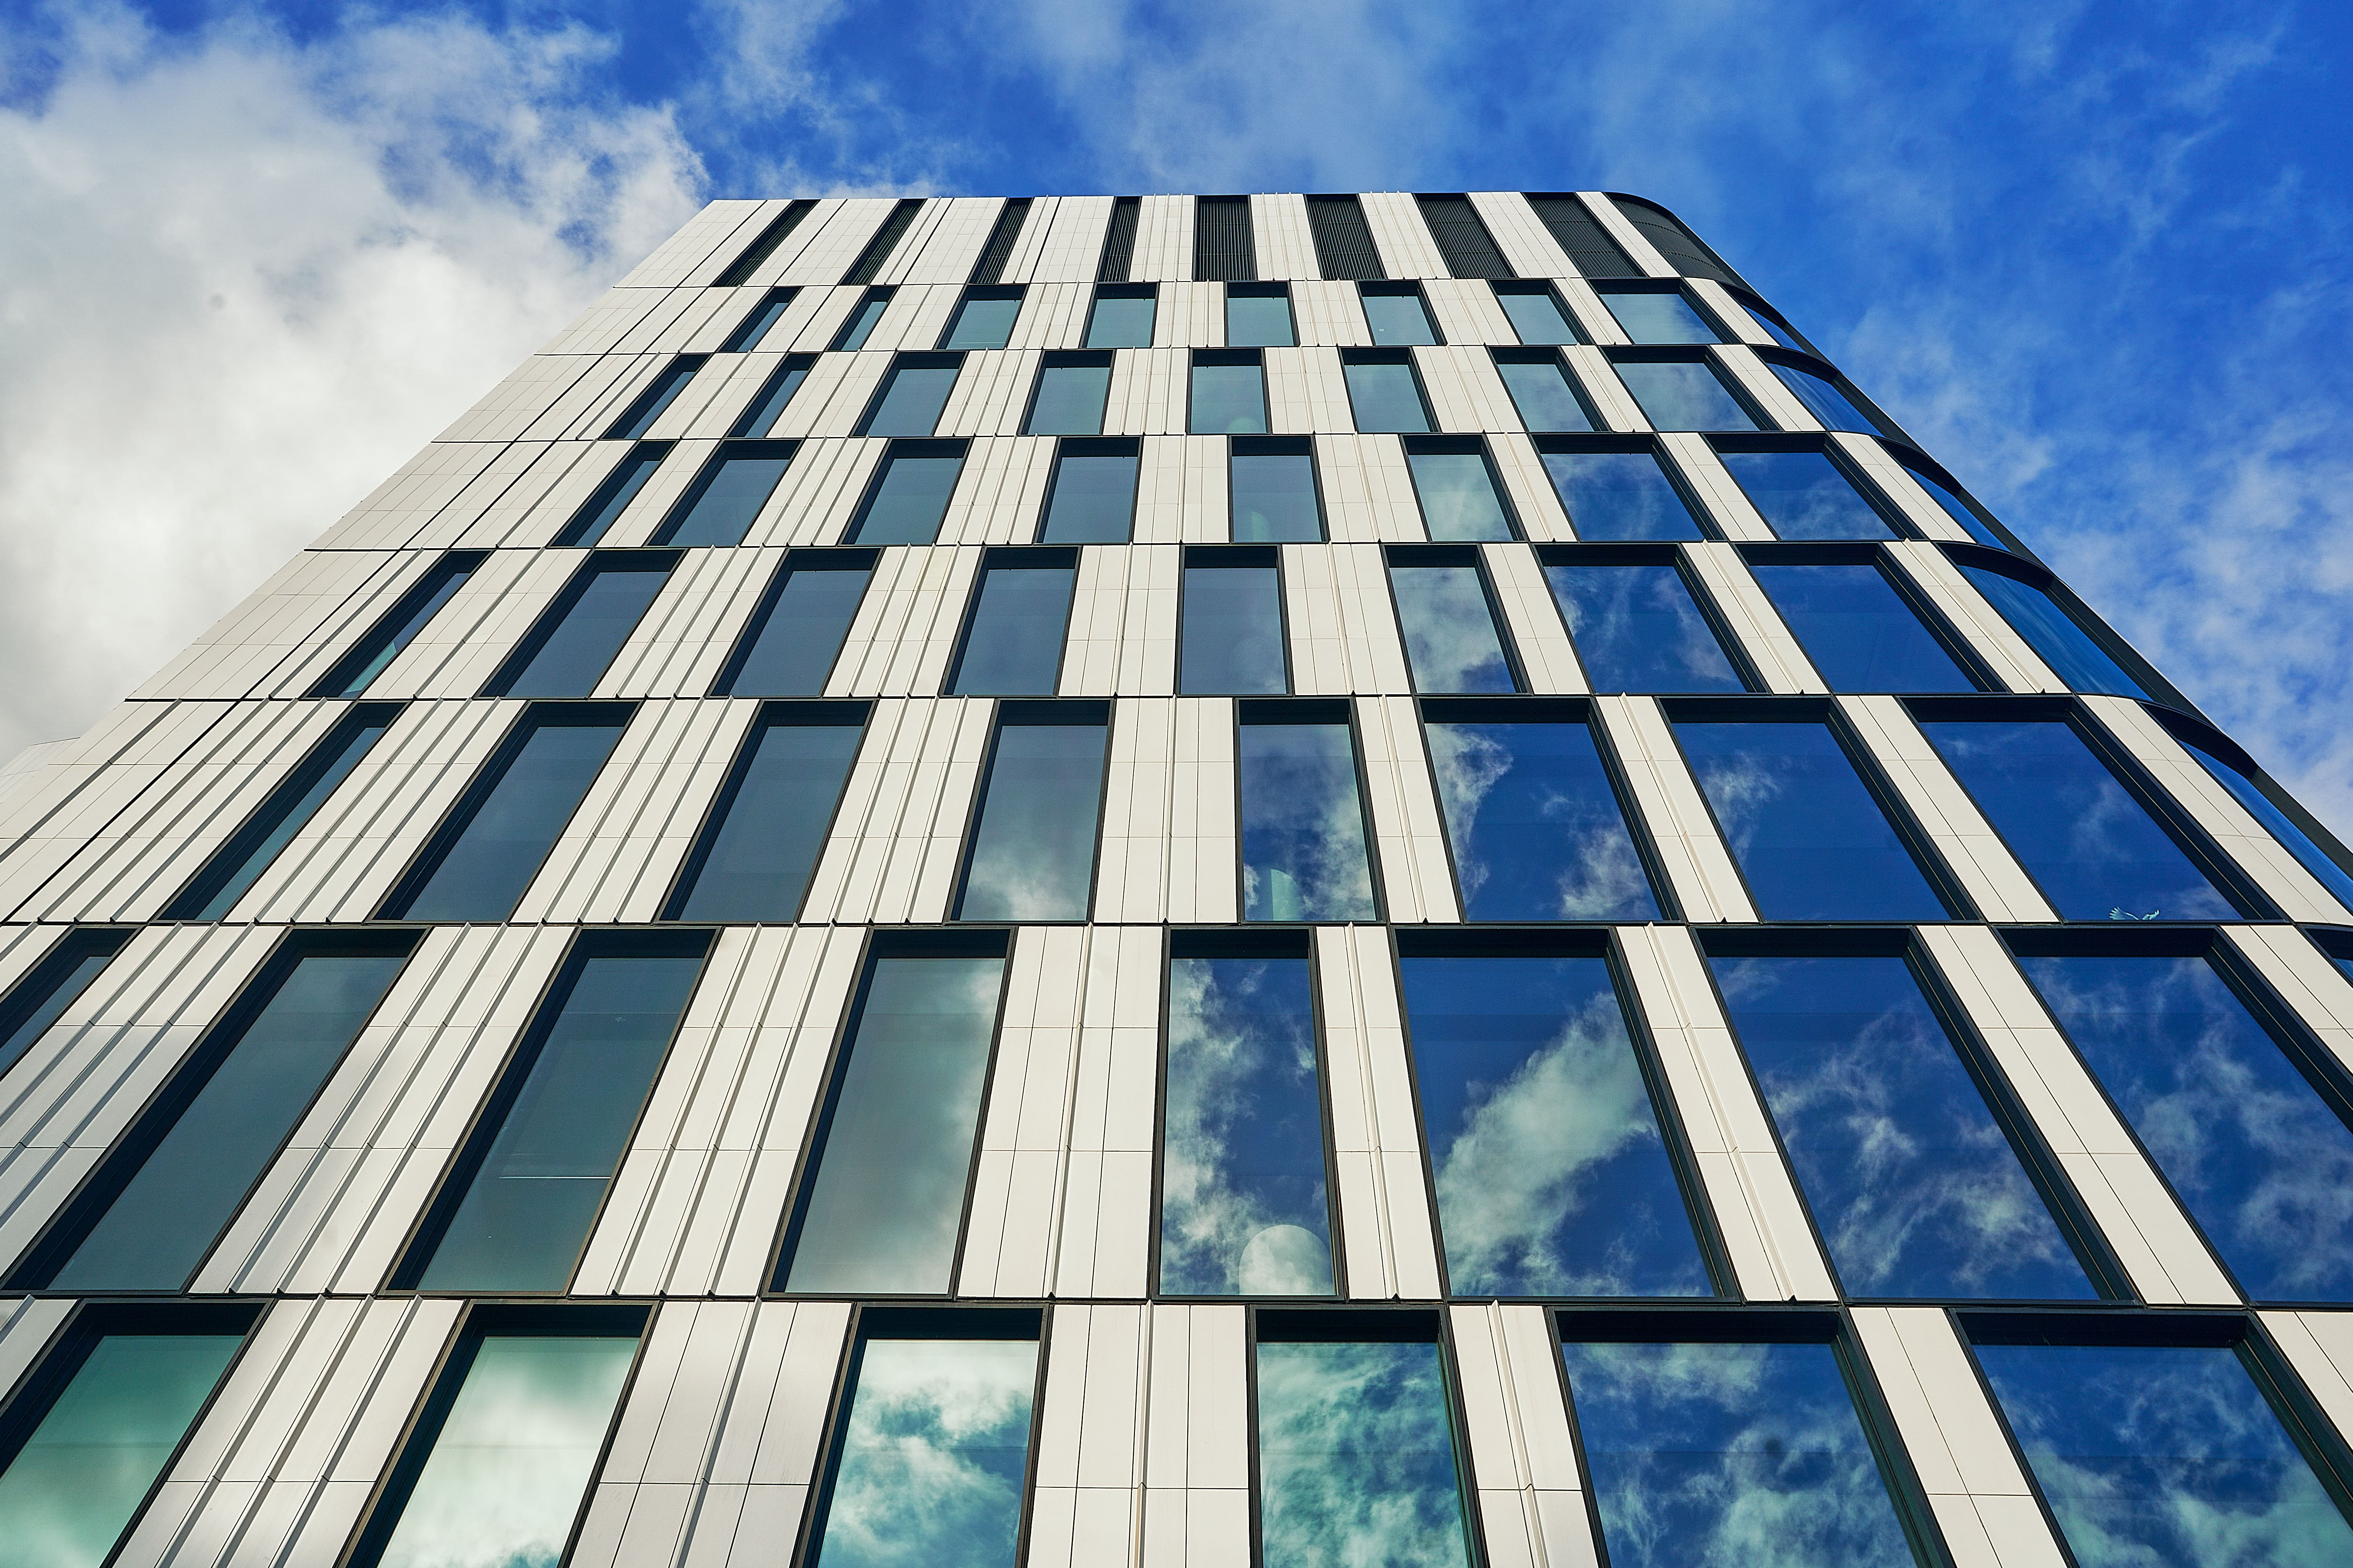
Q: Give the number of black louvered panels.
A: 9